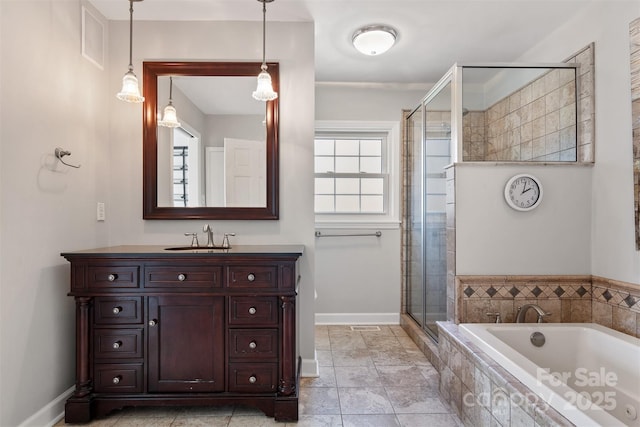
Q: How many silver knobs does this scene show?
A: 10